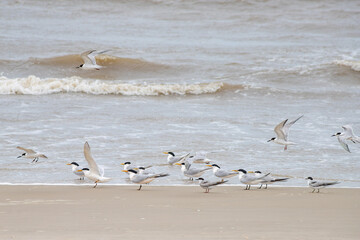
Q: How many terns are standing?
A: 12